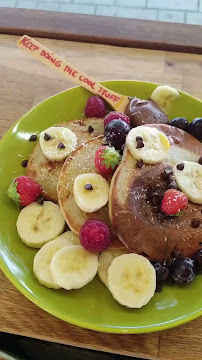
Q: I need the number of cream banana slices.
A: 11